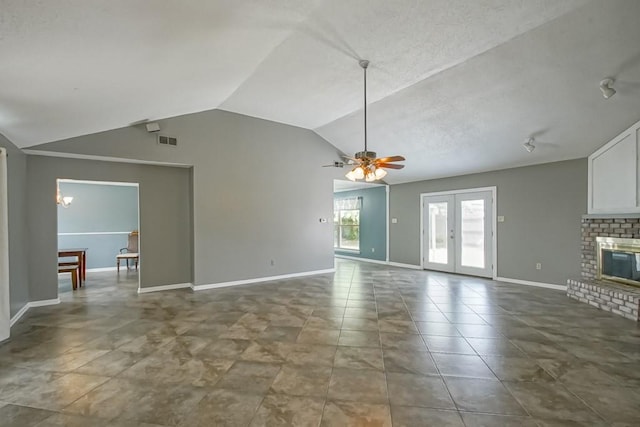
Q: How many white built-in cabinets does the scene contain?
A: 1